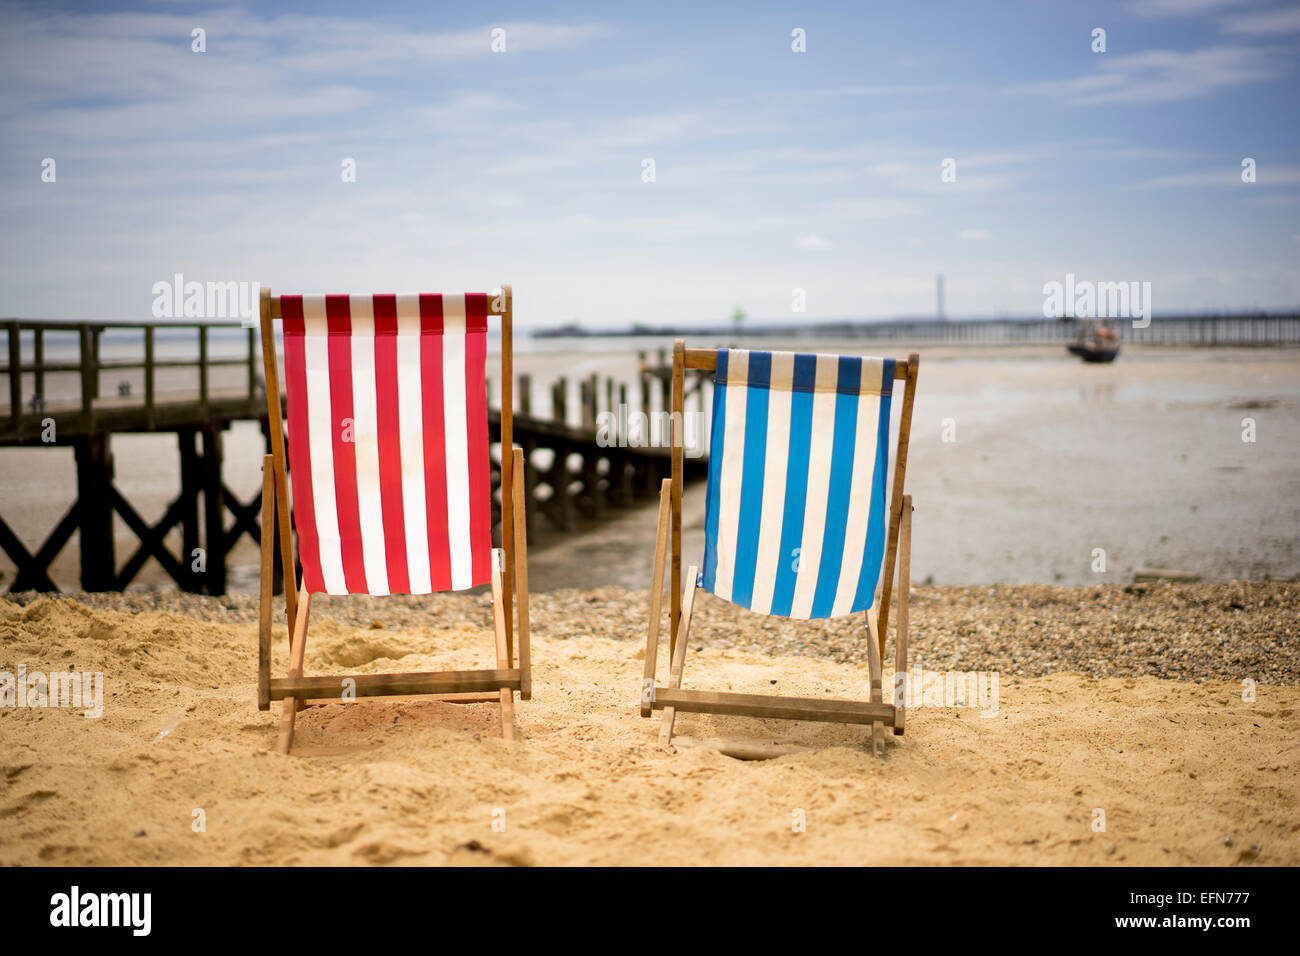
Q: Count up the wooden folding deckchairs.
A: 2